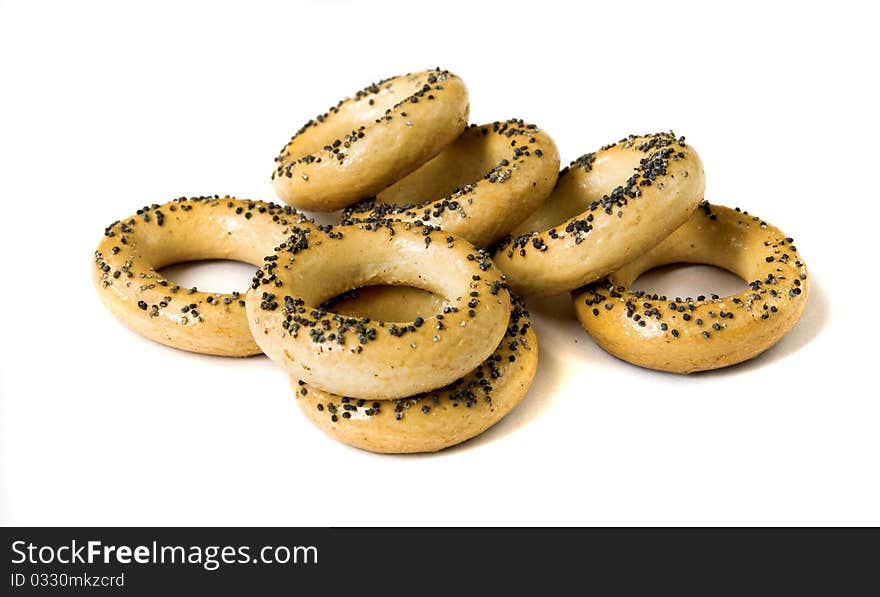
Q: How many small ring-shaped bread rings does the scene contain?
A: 7